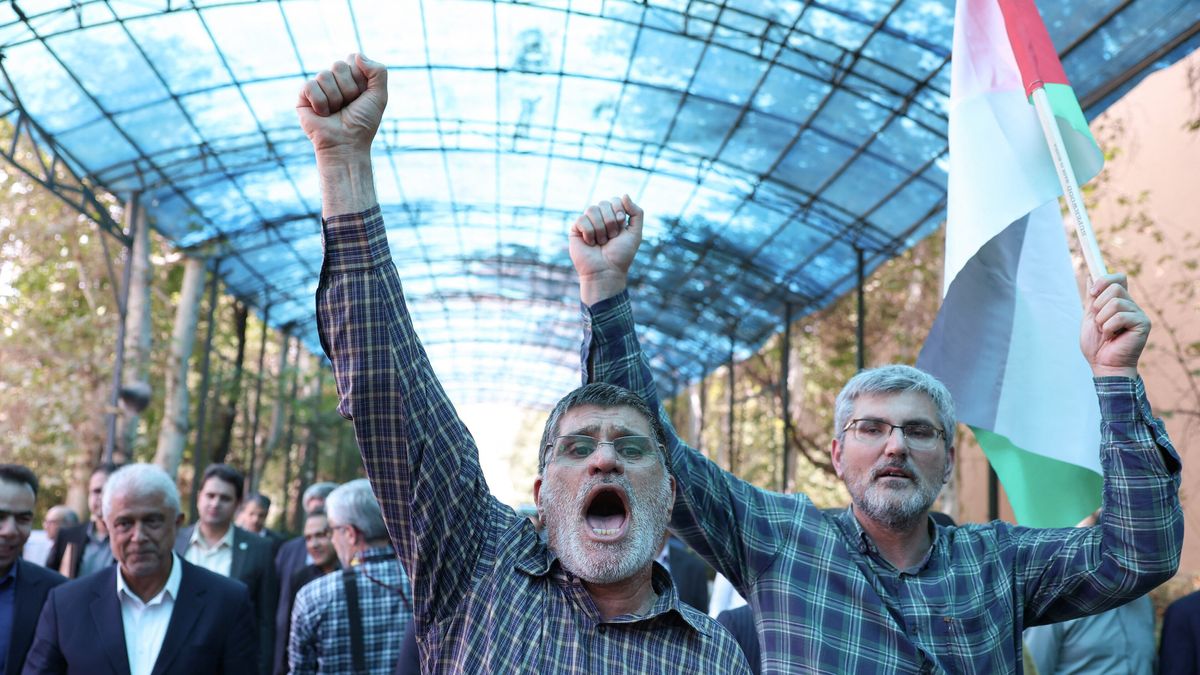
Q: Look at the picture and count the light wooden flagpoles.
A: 1